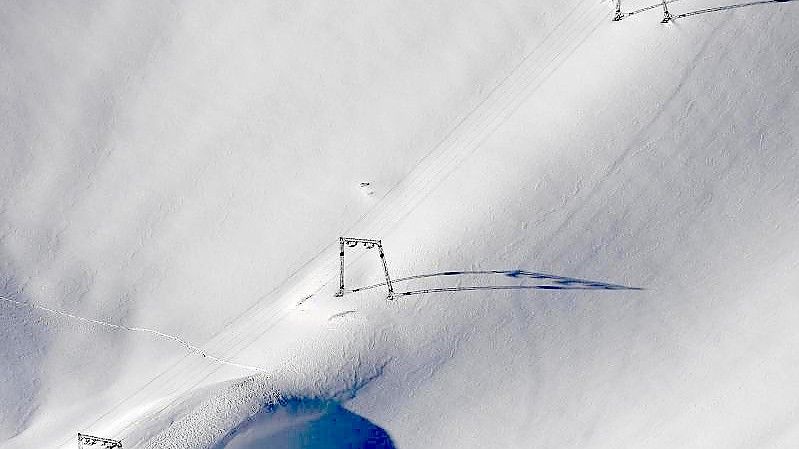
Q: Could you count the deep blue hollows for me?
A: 1